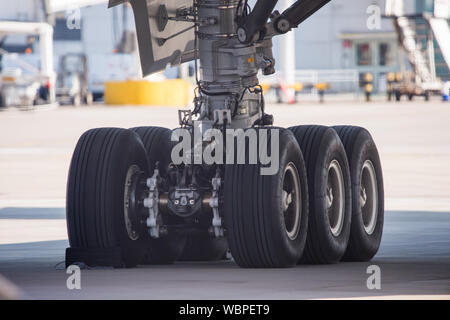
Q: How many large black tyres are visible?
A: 6